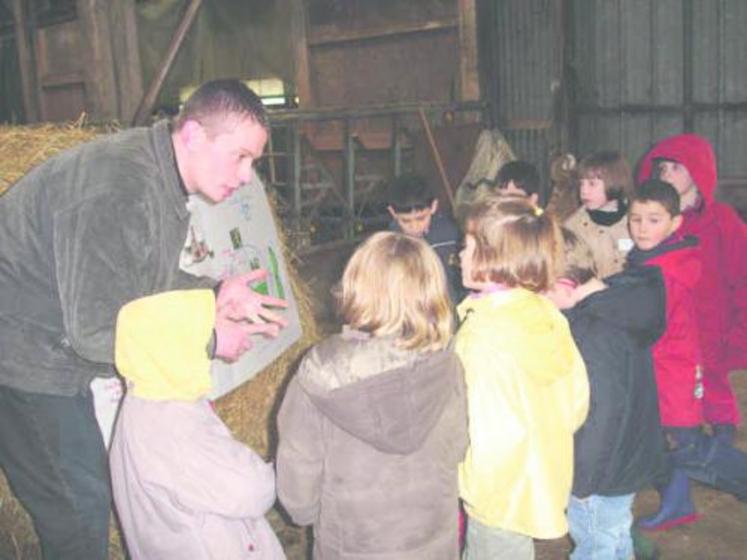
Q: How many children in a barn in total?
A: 9